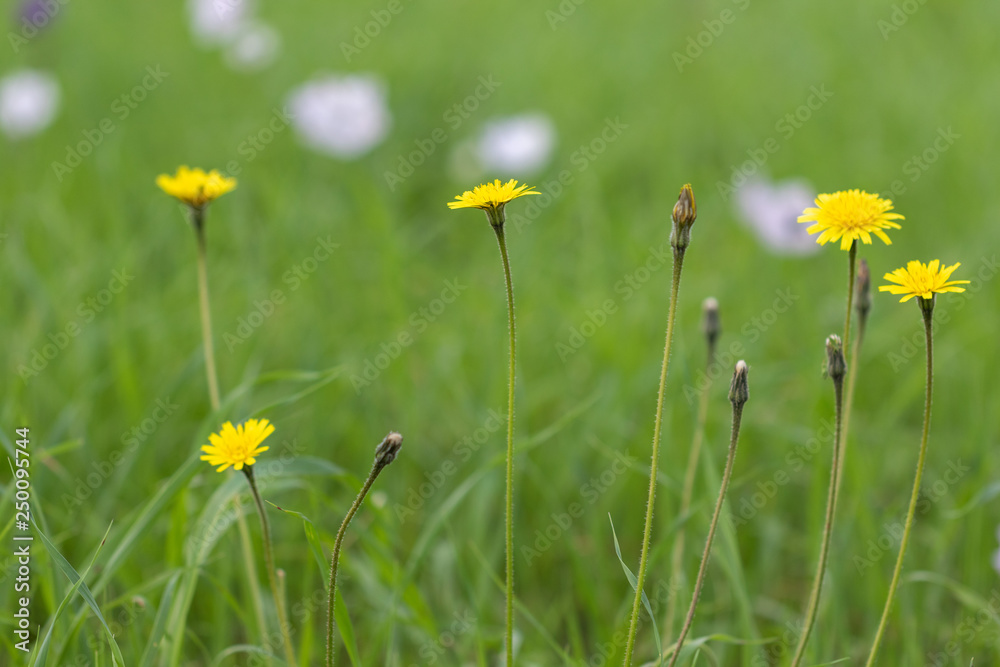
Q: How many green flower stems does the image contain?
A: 11